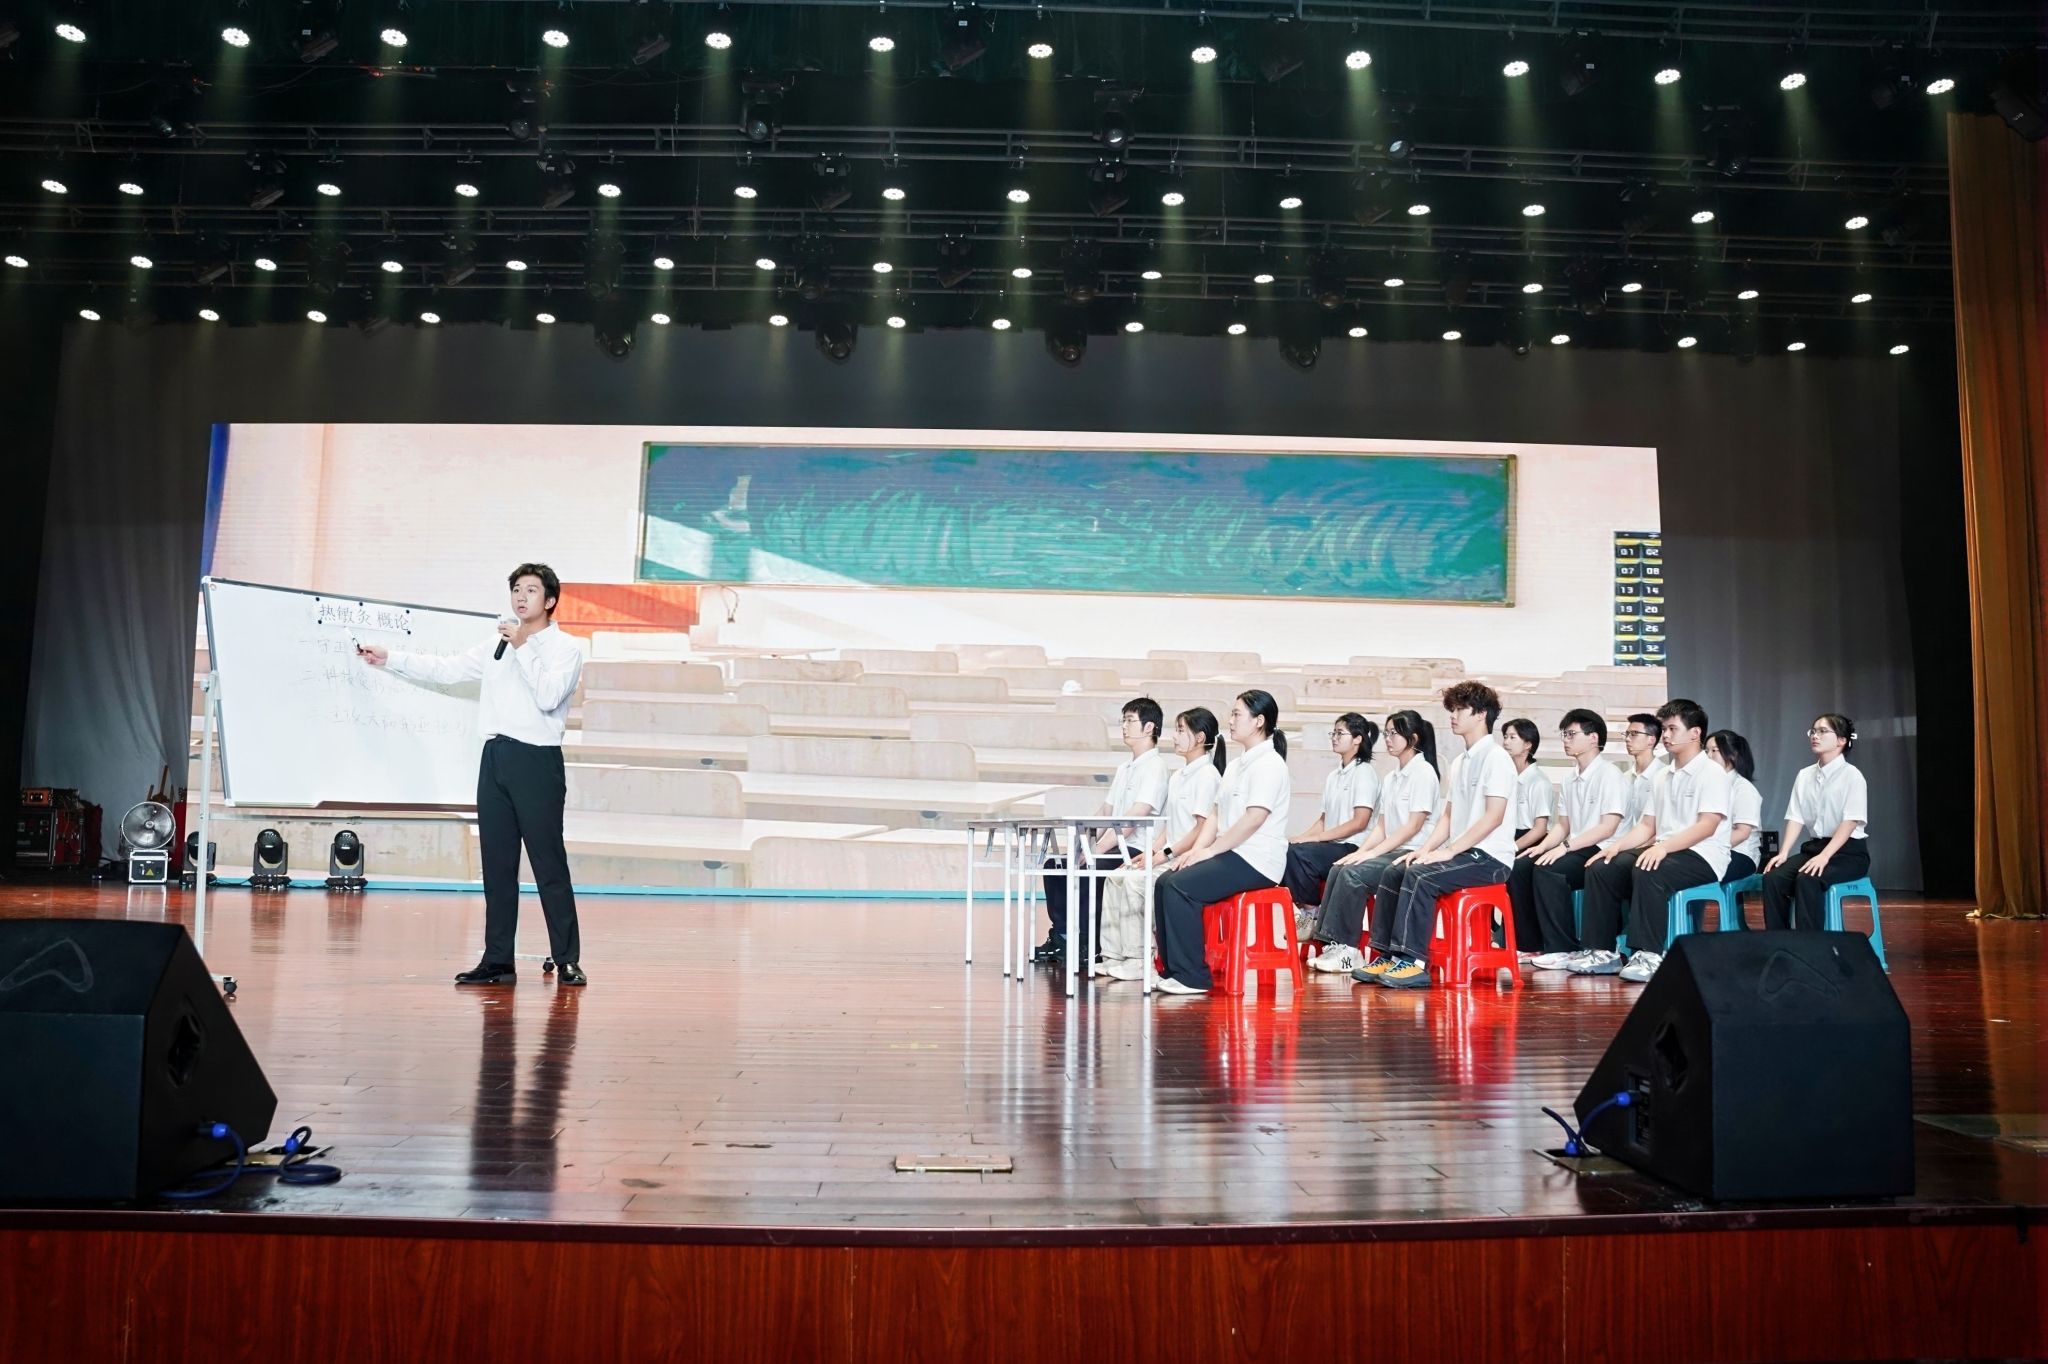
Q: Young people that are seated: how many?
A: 12